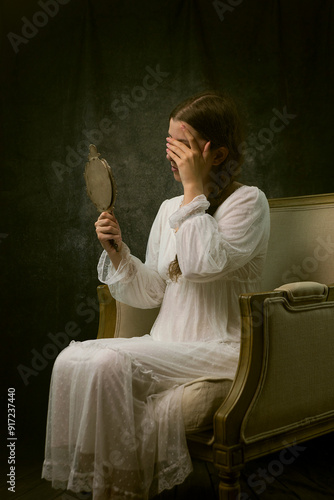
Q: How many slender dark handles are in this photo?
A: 1